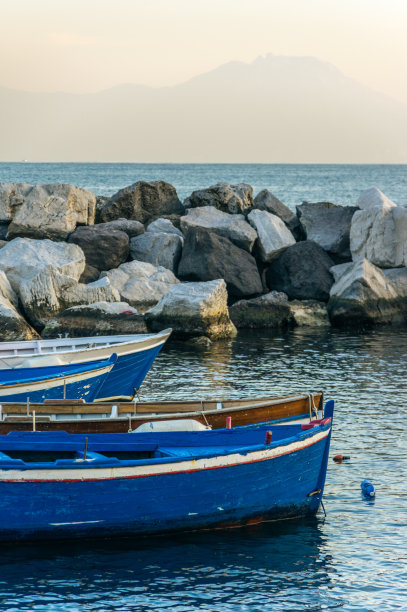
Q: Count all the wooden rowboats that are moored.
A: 4